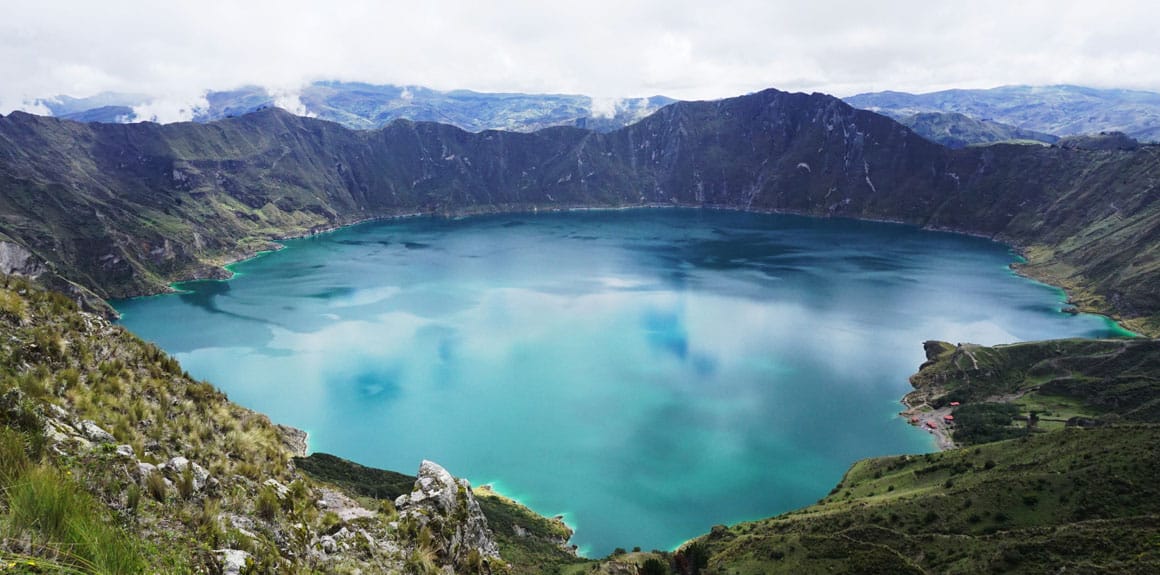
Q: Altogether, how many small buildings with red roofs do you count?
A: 4